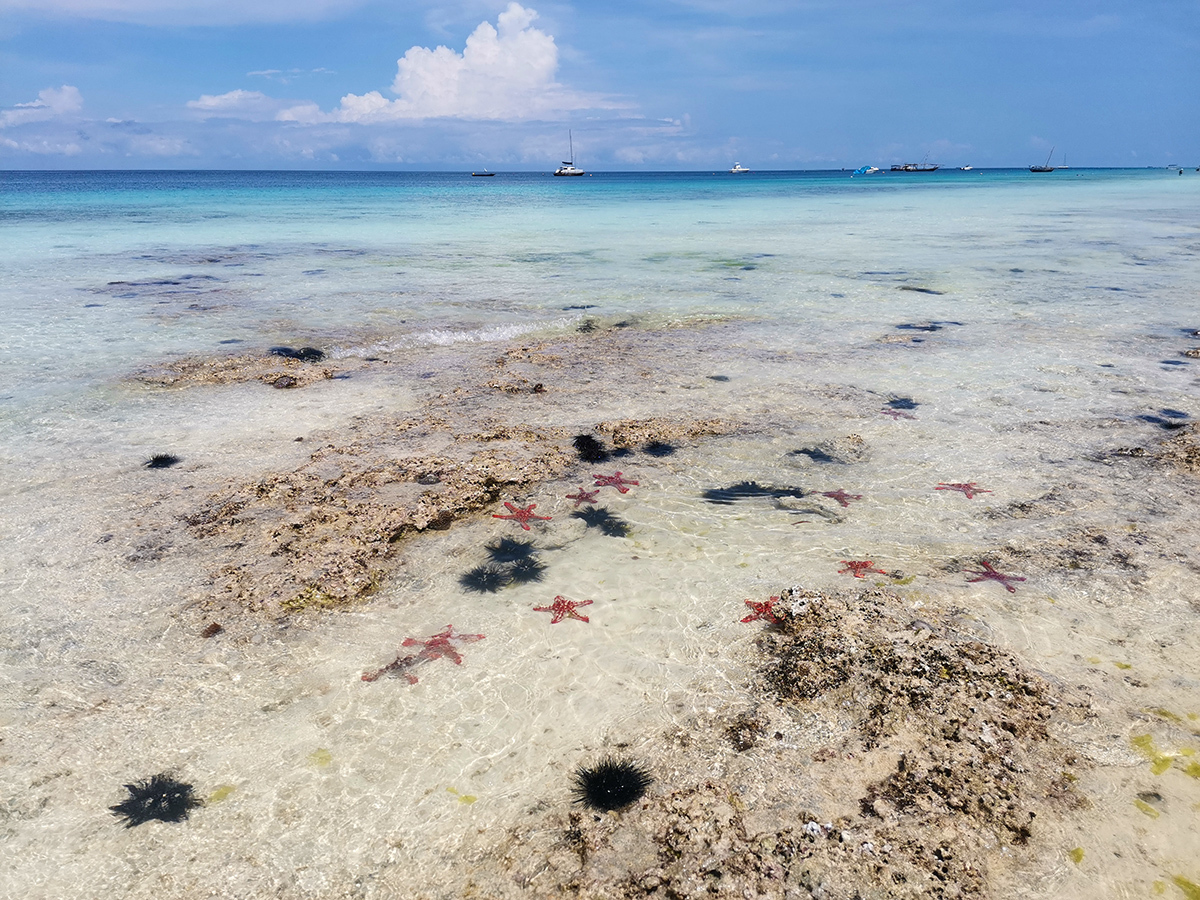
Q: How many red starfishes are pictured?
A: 12